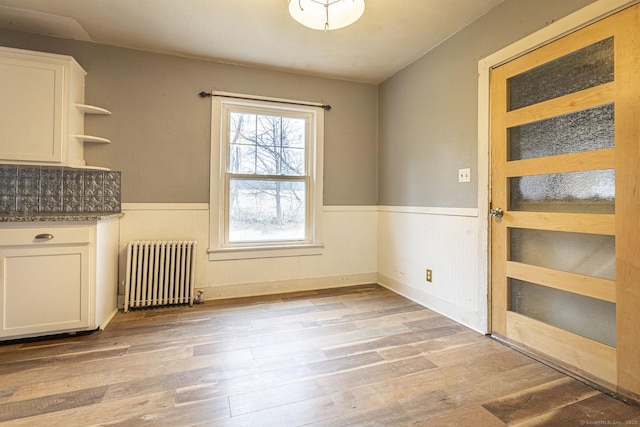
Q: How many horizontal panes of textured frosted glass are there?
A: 5